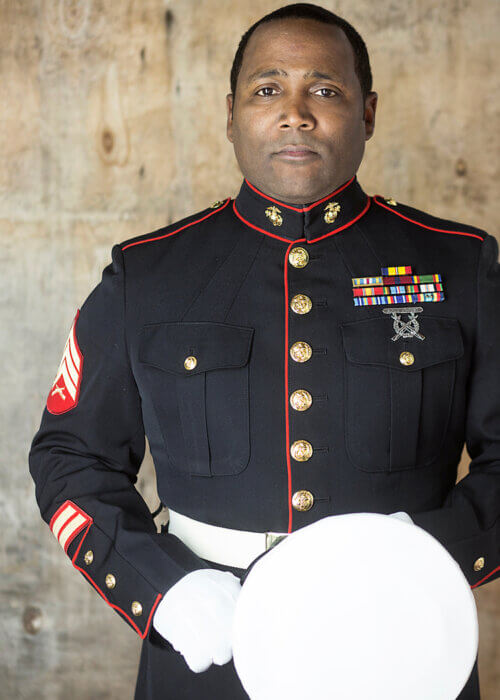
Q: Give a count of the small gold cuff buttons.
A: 4